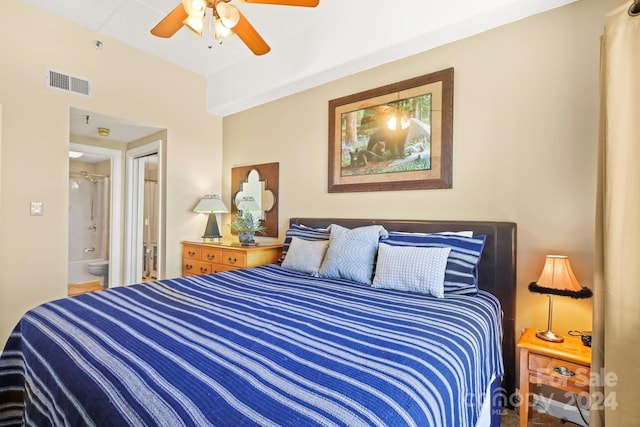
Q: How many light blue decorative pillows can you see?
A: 3